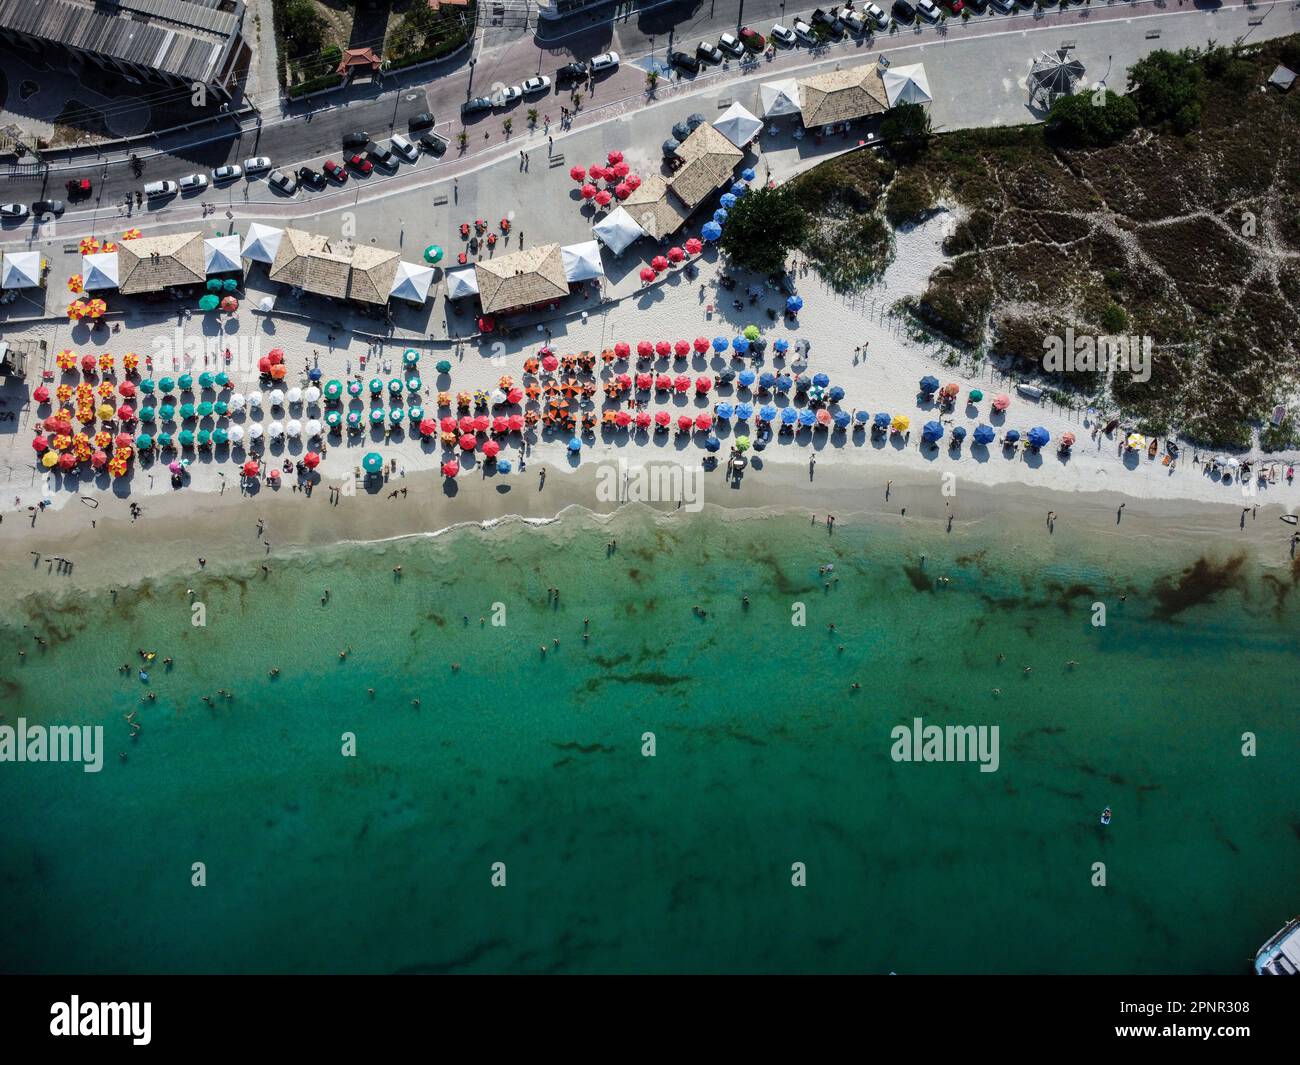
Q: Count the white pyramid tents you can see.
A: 11